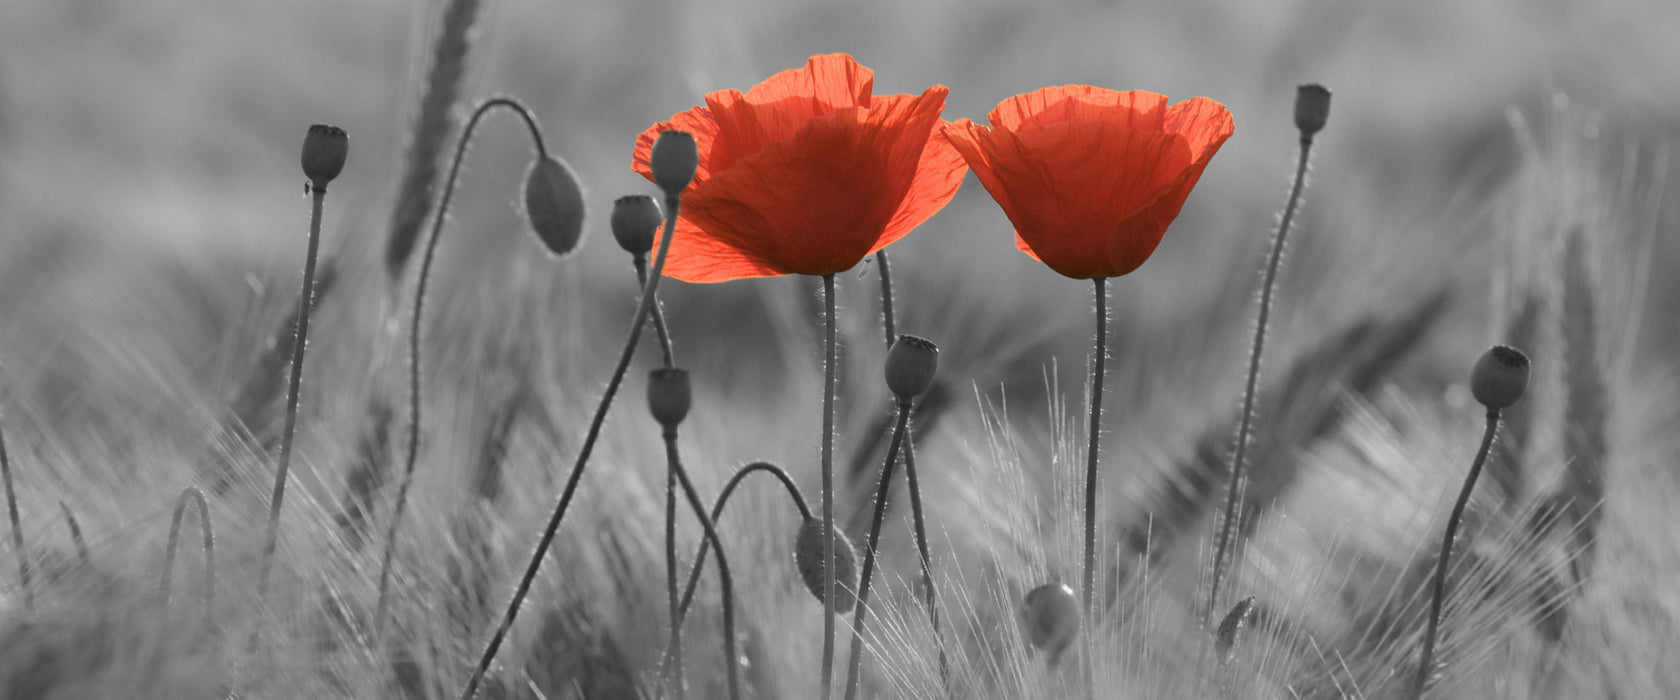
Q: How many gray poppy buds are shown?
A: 10